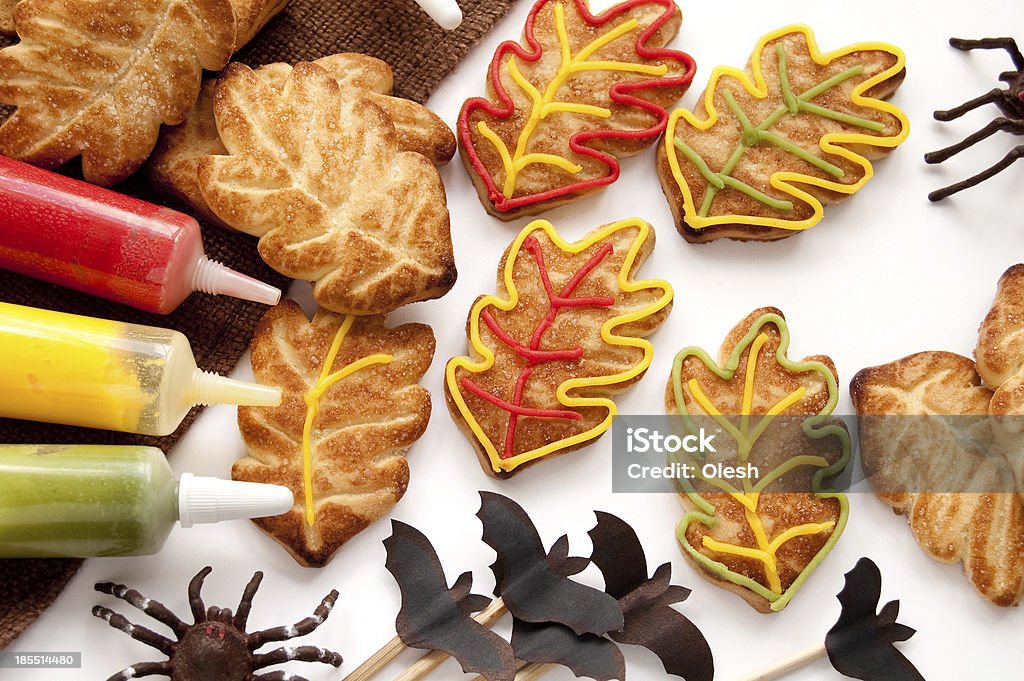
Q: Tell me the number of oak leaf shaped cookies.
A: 11